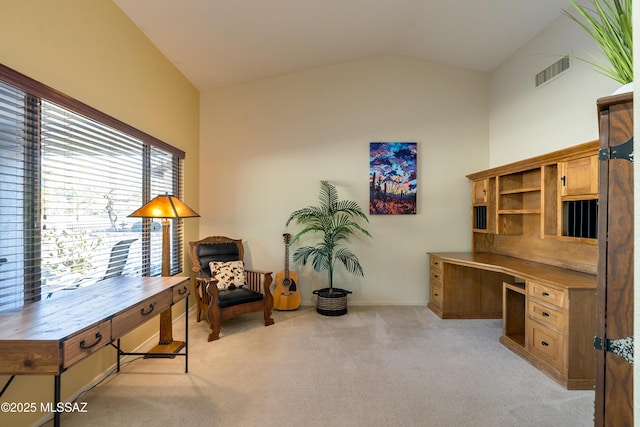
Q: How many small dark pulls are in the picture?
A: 11